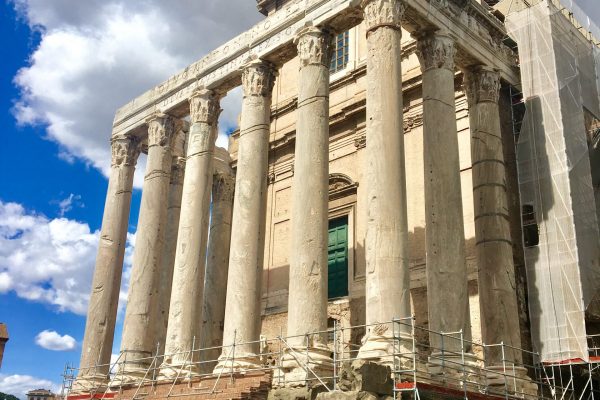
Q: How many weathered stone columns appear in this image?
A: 10